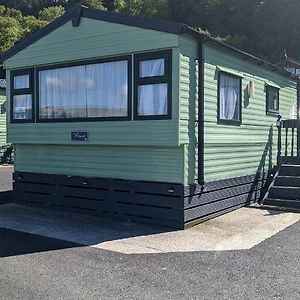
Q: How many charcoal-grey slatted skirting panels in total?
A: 2